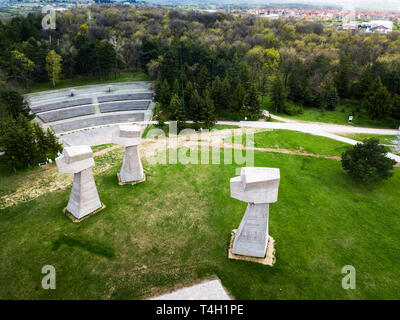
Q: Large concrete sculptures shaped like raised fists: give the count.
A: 3